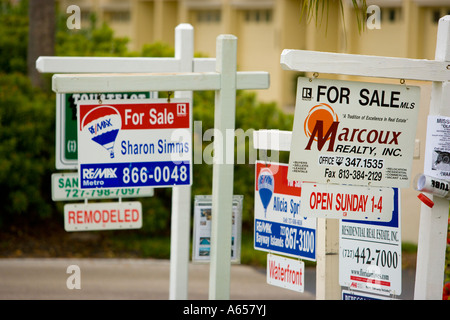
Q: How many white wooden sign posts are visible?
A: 4